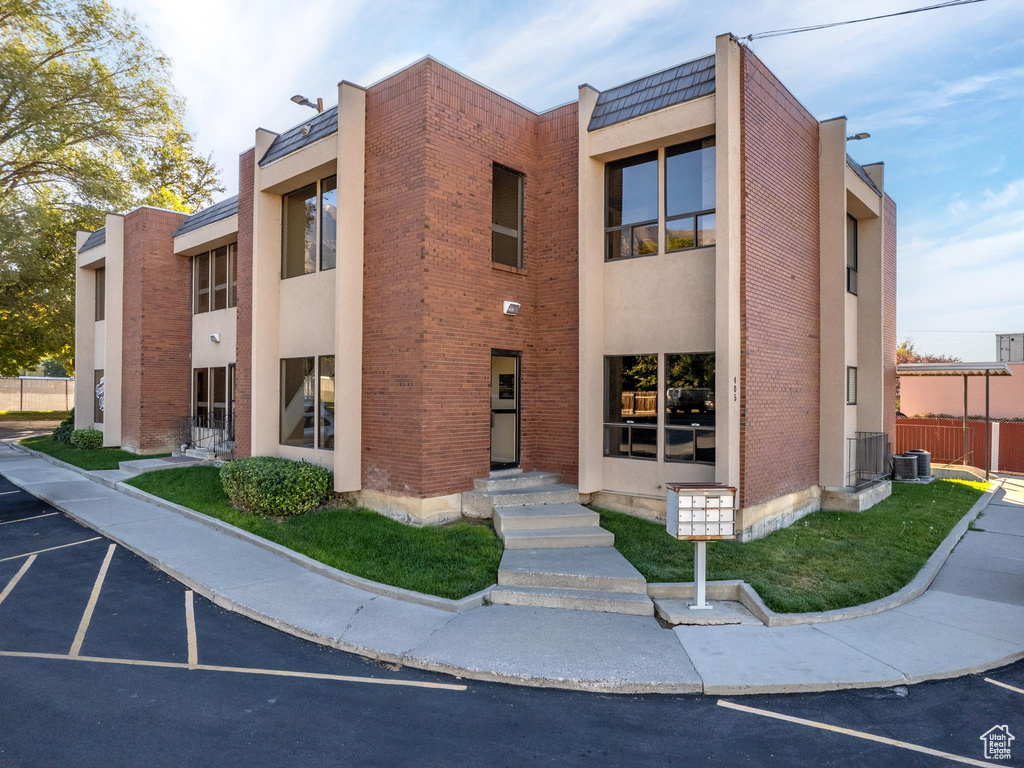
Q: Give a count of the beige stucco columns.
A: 8